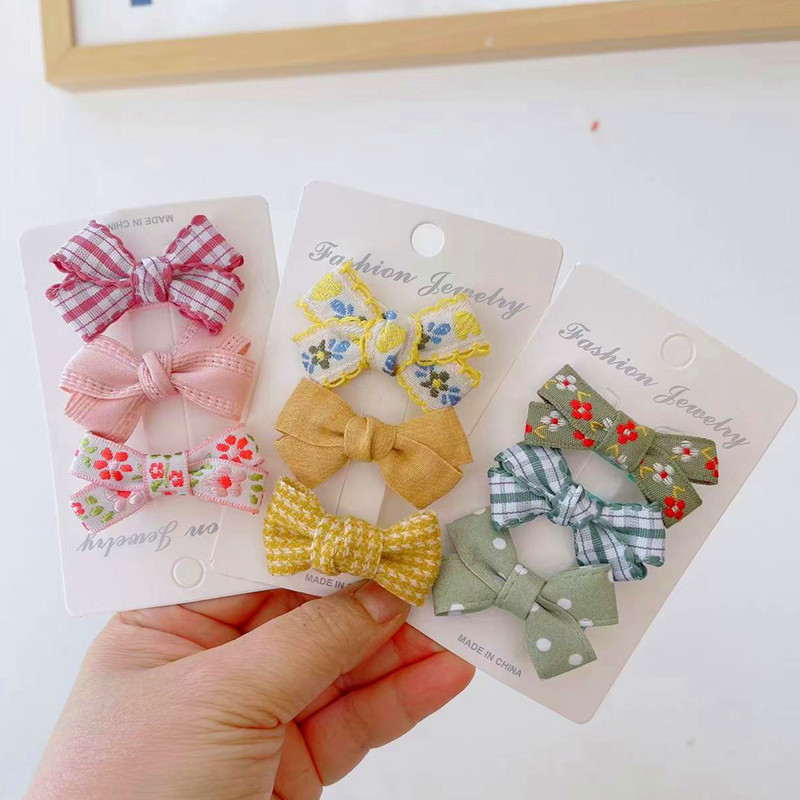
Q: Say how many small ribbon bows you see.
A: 9